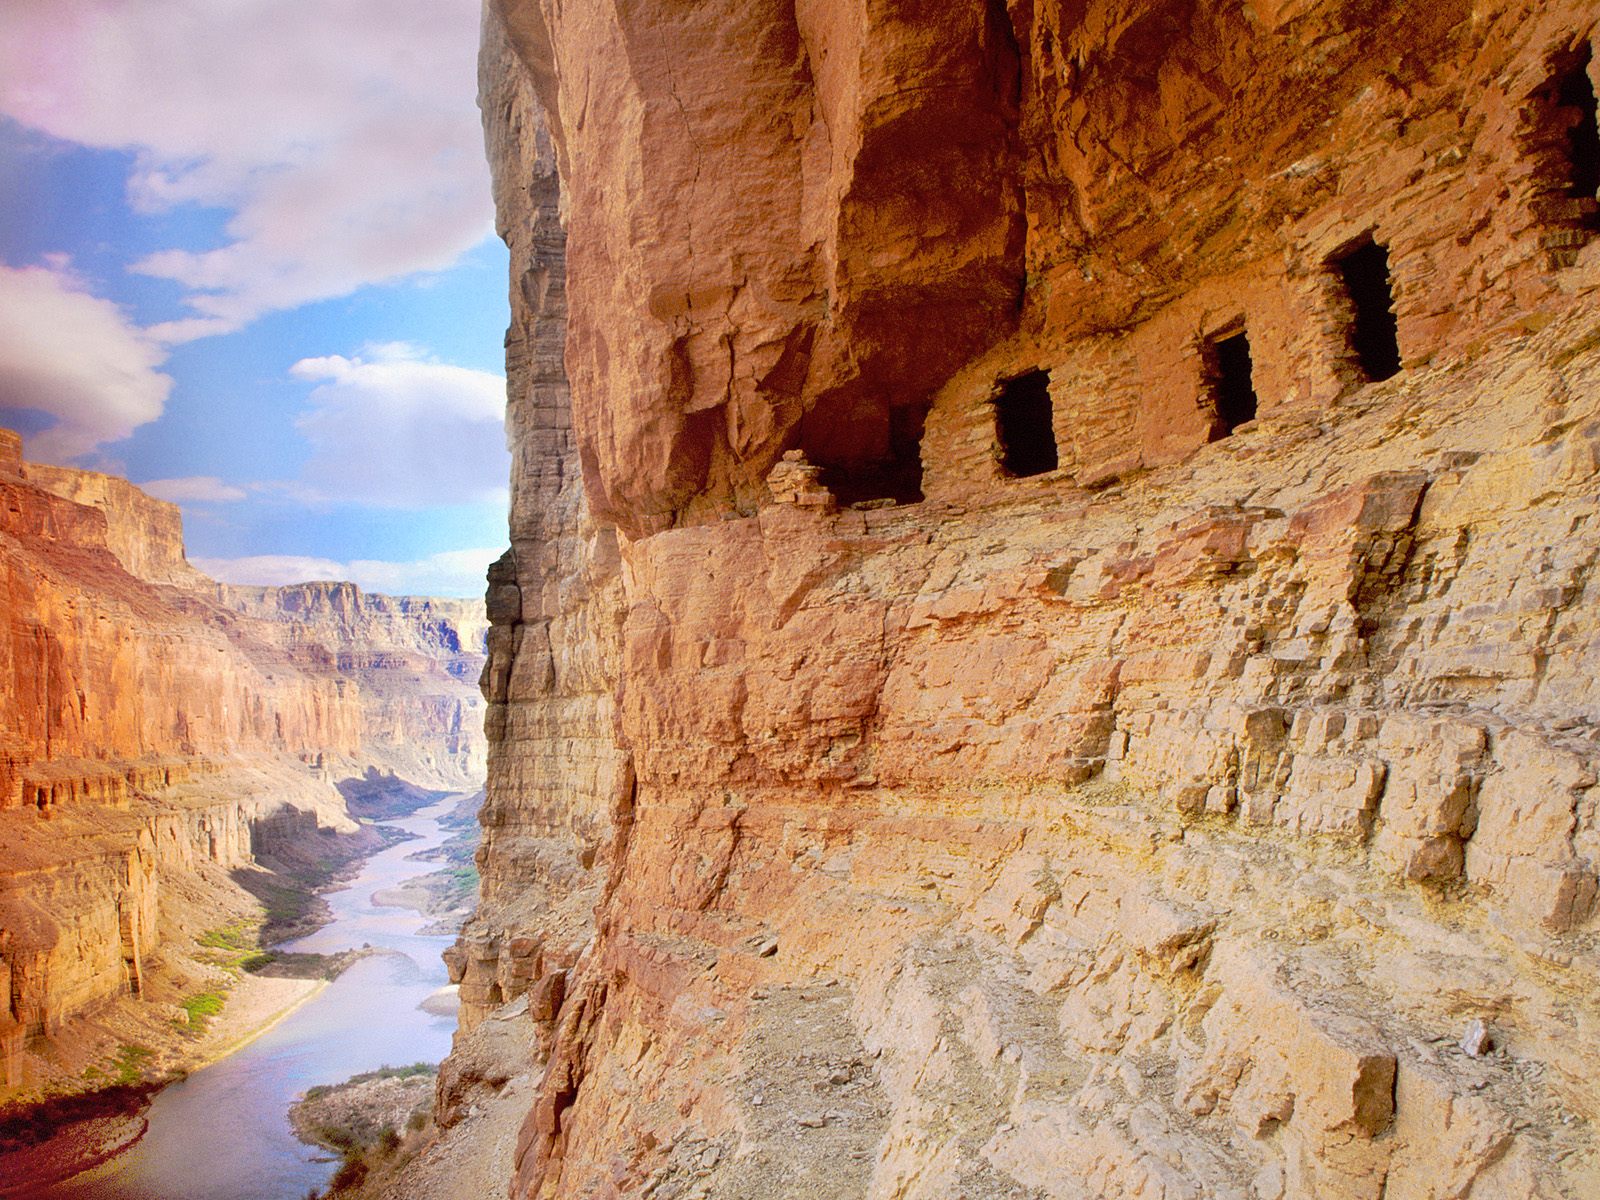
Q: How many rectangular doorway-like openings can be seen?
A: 4